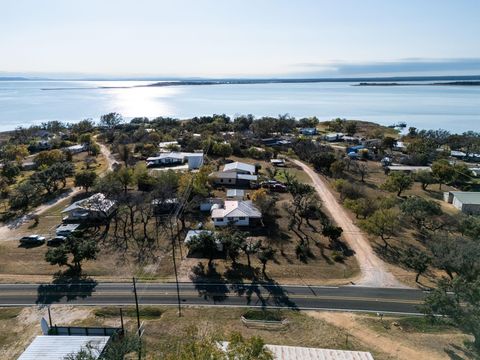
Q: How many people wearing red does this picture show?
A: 0